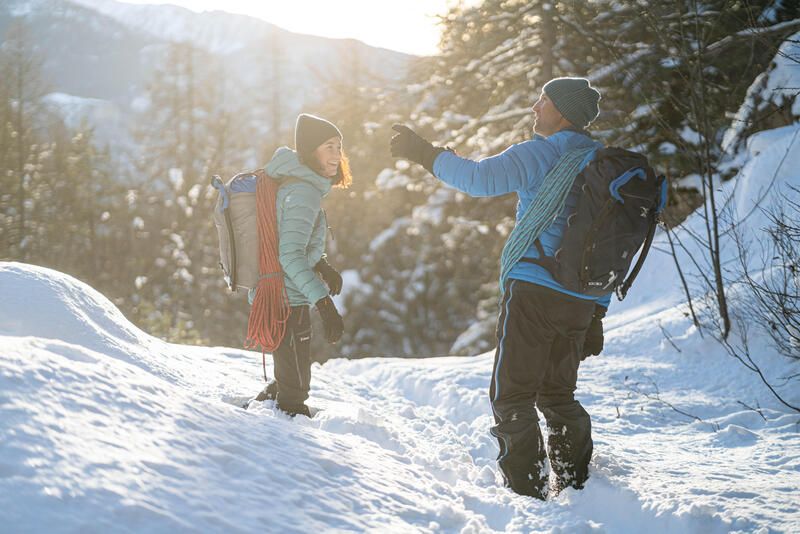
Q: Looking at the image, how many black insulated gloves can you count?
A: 4